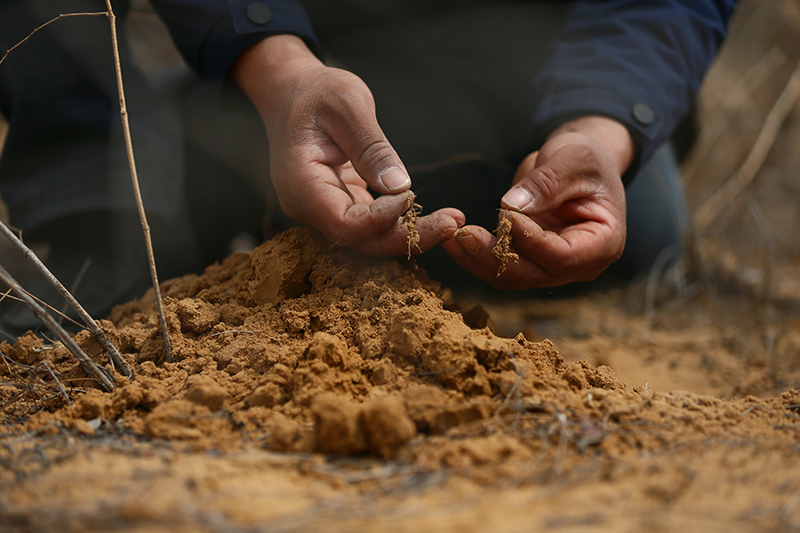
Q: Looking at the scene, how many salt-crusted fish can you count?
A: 0